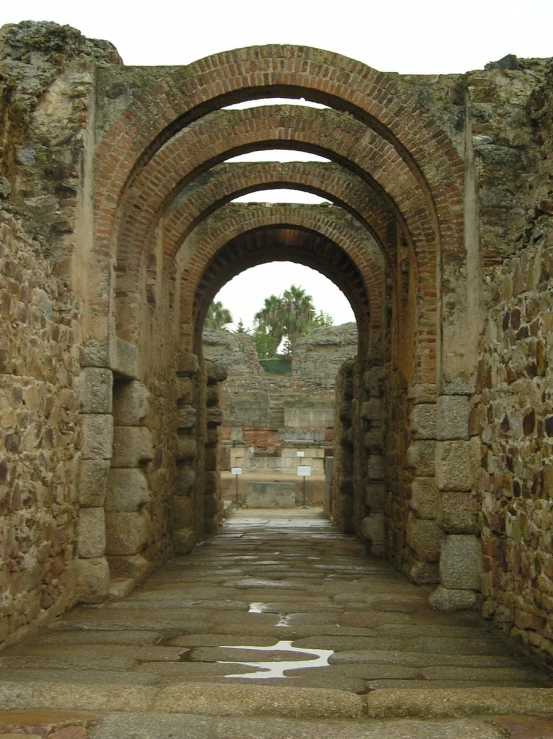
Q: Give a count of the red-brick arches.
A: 4